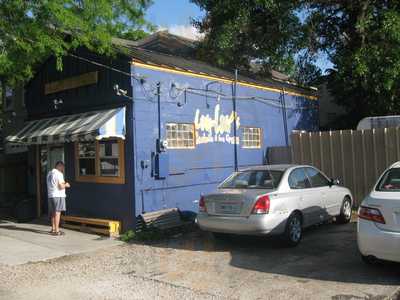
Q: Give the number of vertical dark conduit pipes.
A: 3